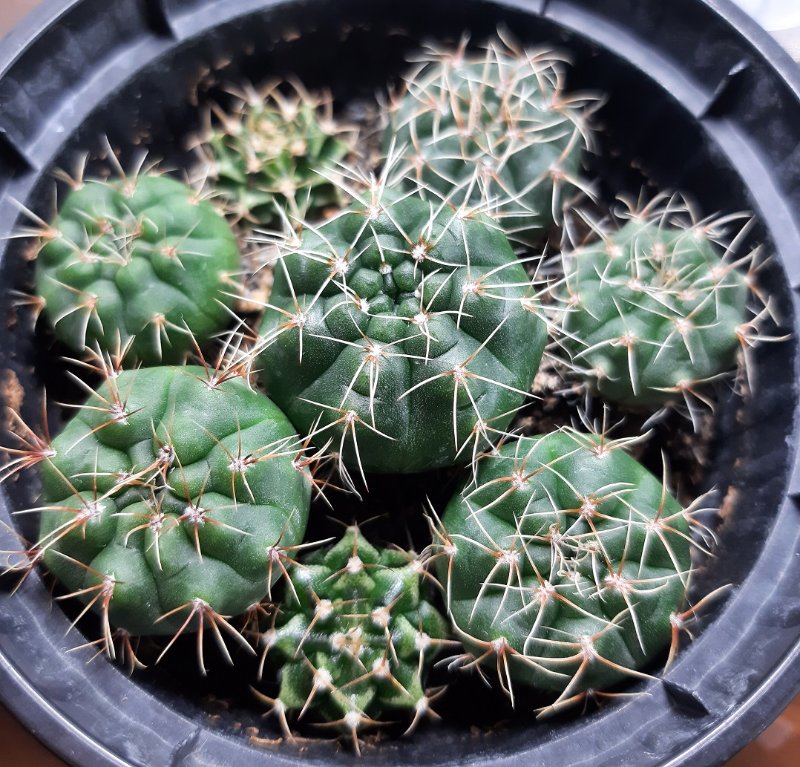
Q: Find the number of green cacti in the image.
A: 8